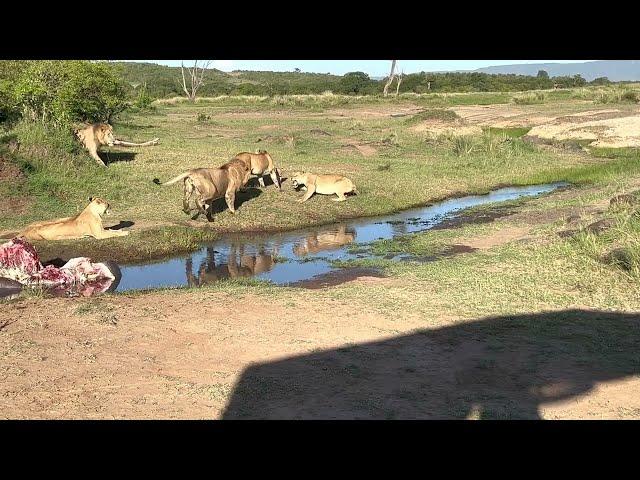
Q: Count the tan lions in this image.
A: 5